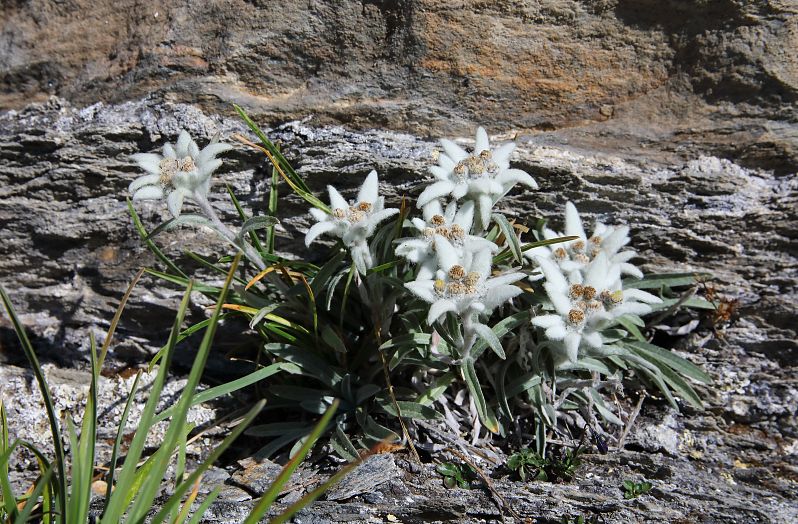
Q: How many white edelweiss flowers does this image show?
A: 7